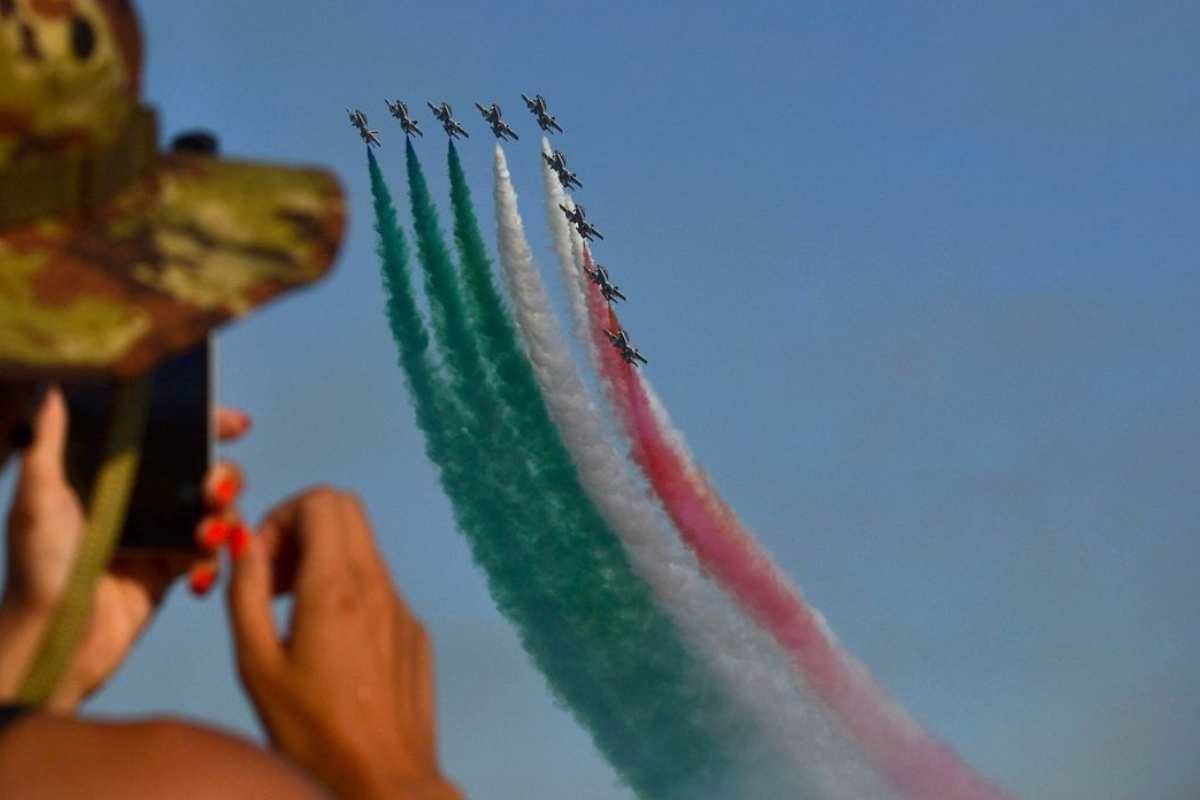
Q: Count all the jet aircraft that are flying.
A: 9